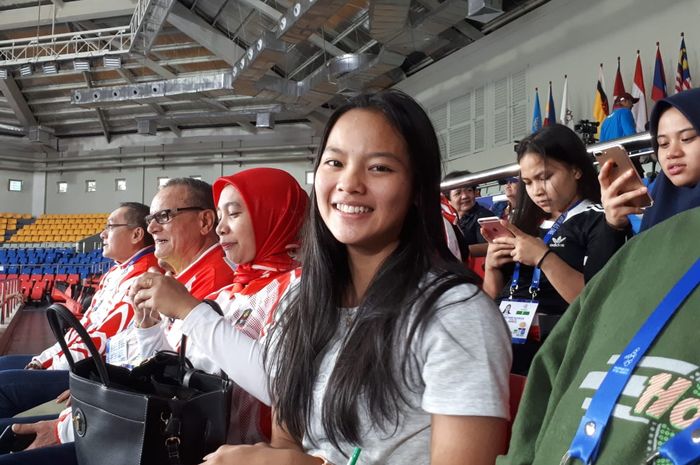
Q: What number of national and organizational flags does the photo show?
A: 8